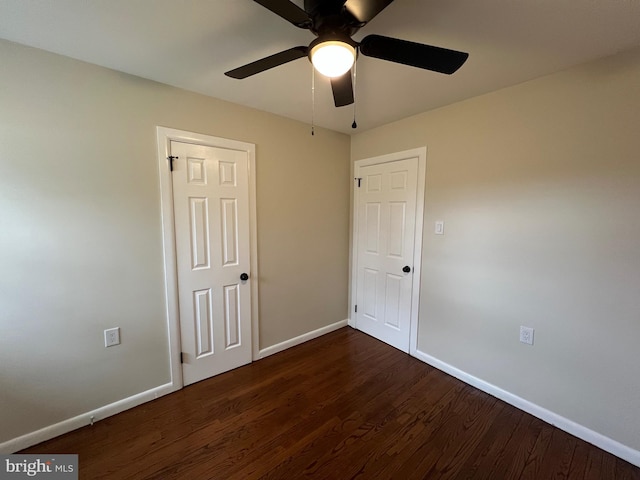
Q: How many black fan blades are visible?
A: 5